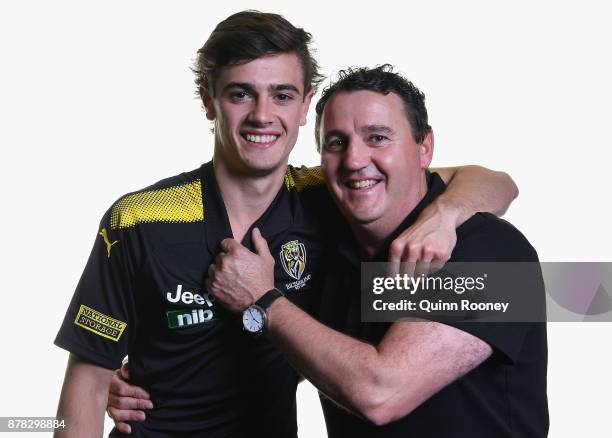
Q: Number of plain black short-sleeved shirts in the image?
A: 1